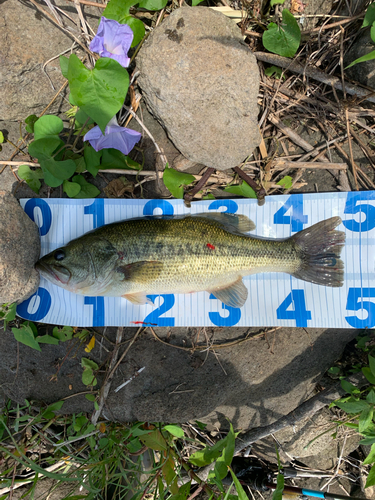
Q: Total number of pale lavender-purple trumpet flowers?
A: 2